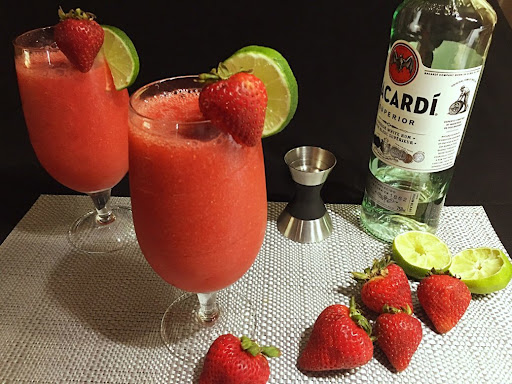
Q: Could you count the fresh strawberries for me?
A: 7